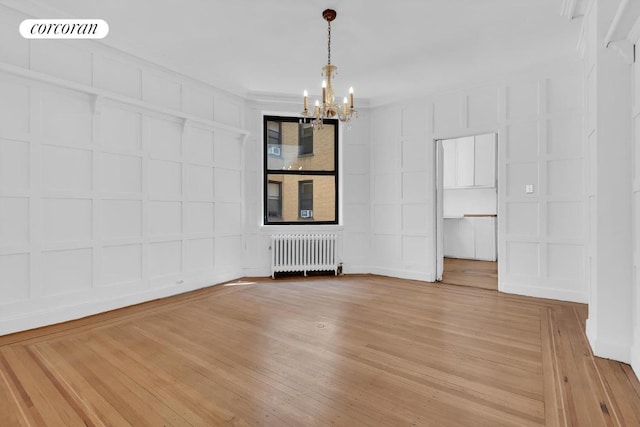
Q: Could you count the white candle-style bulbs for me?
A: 5